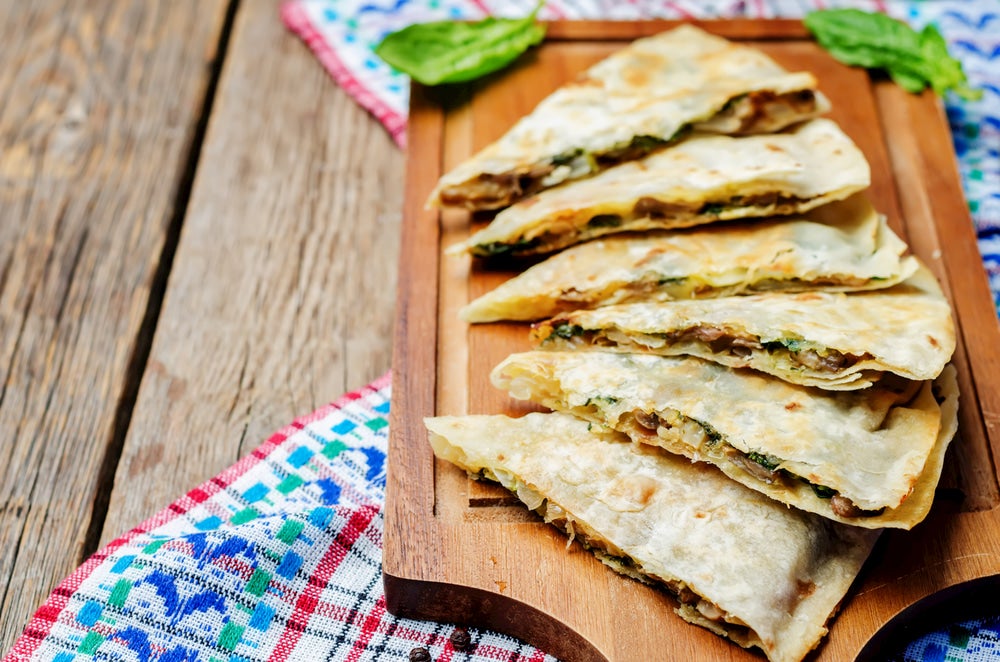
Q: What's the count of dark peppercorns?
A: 2